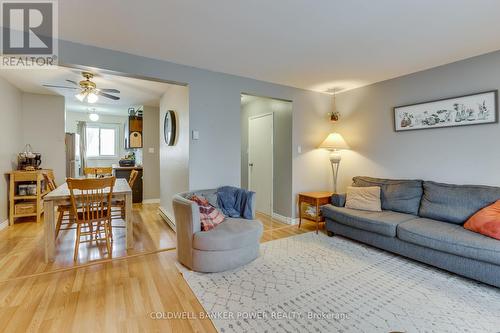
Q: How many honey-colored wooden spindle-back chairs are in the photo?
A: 4